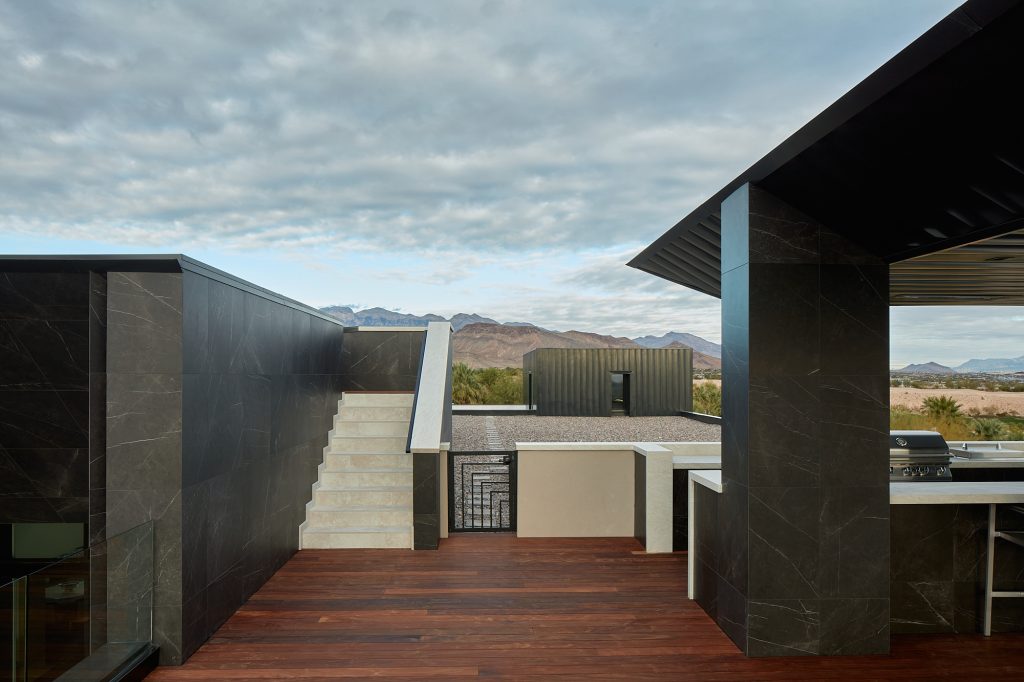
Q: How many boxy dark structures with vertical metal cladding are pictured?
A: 1